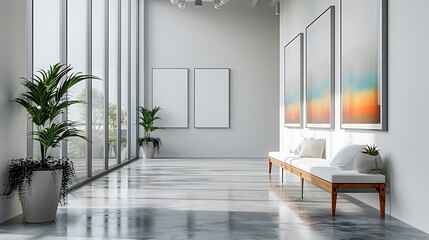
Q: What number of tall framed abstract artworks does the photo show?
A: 3